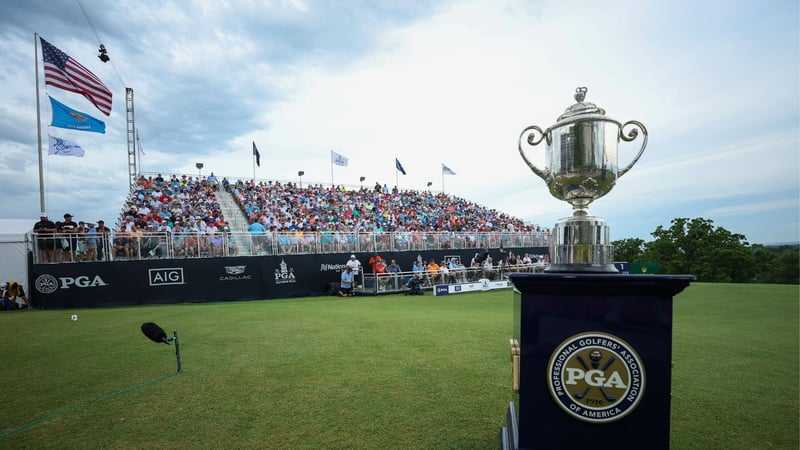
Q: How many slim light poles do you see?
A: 4